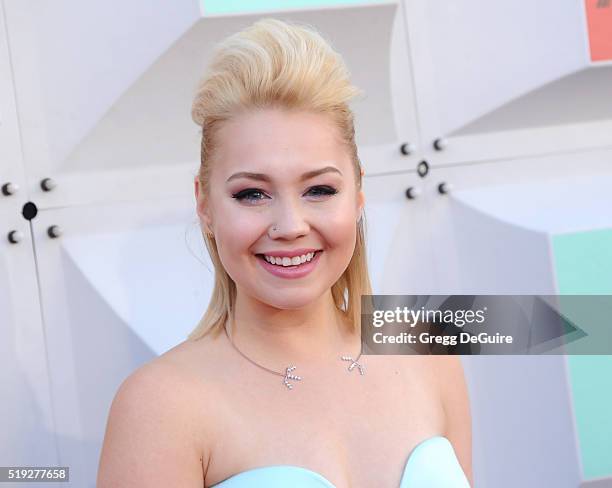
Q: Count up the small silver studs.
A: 8